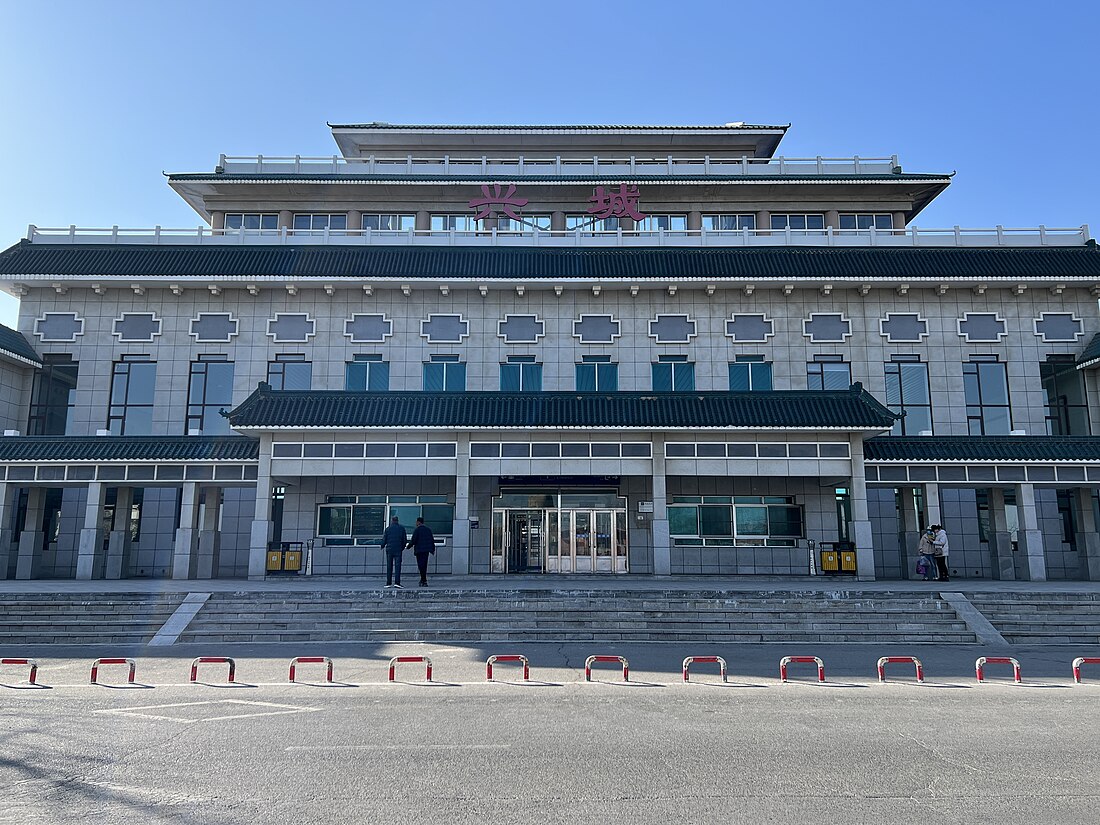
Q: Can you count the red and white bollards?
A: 12